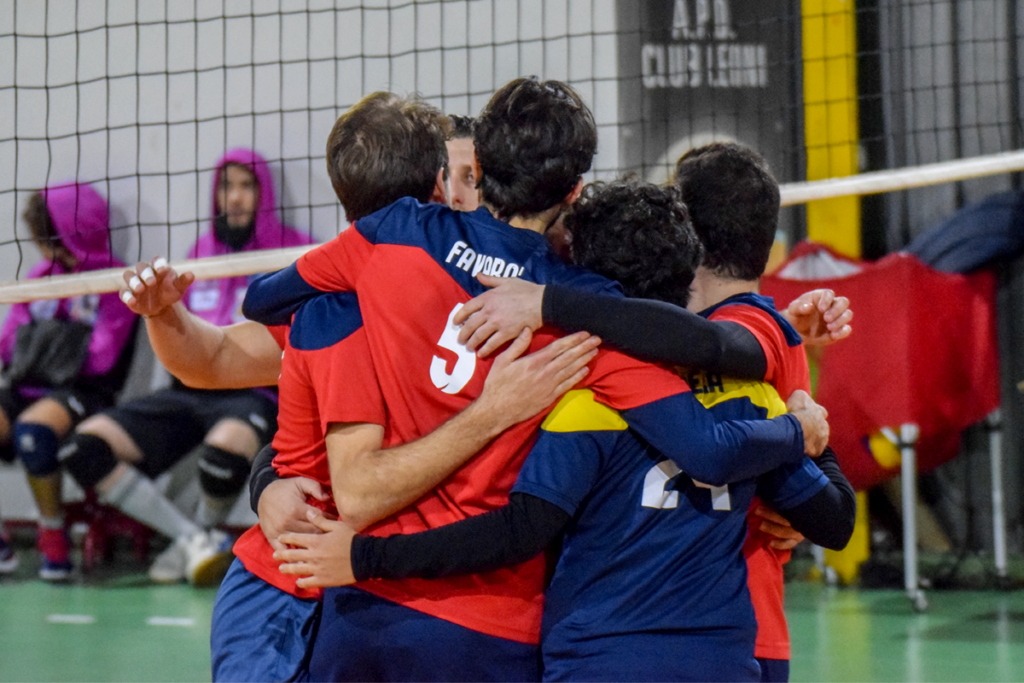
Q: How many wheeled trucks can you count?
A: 1